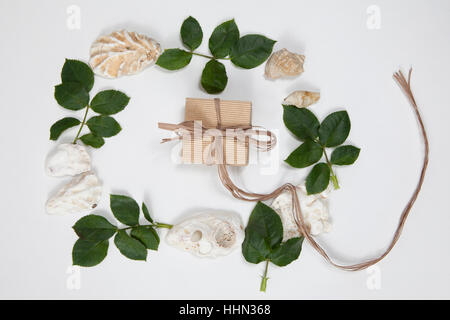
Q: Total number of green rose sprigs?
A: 5